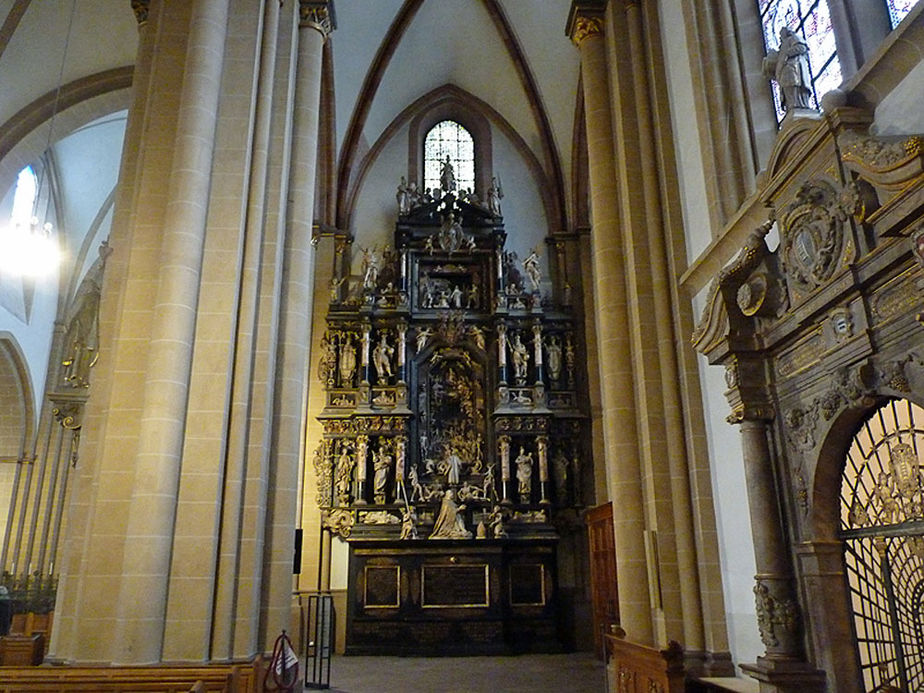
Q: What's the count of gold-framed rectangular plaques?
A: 3